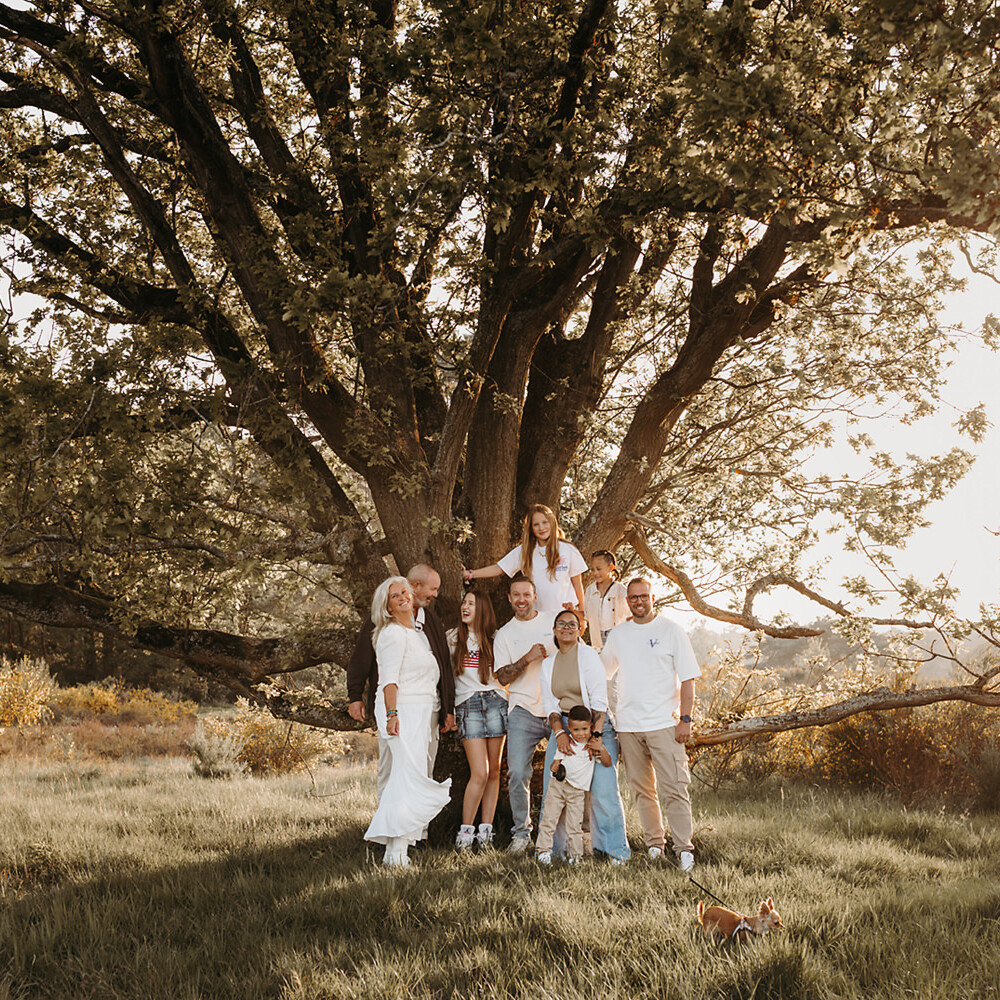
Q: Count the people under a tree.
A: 9